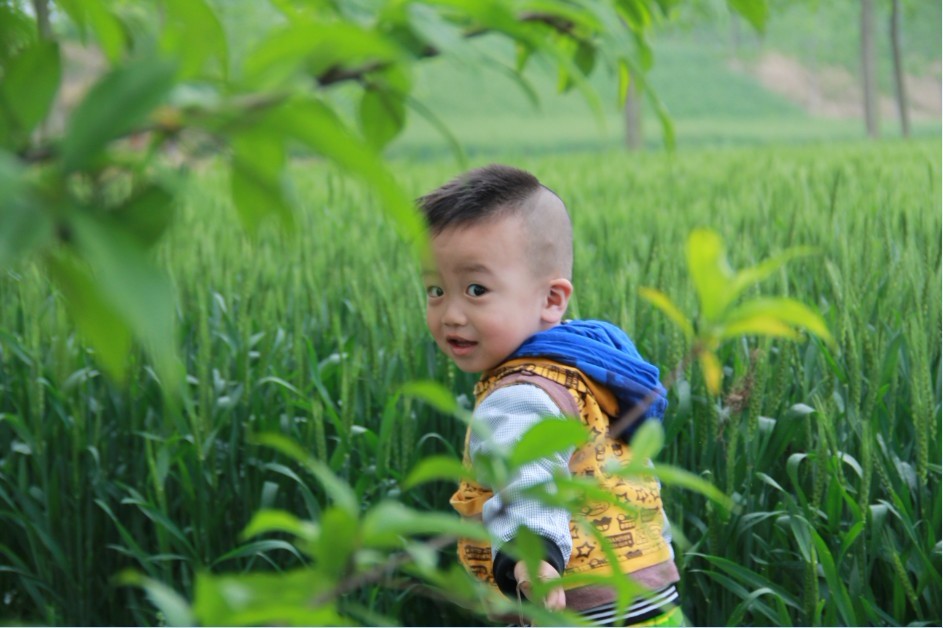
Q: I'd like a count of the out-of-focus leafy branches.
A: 3